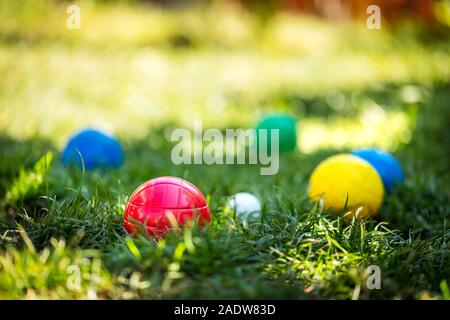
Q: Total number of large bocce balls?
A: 5